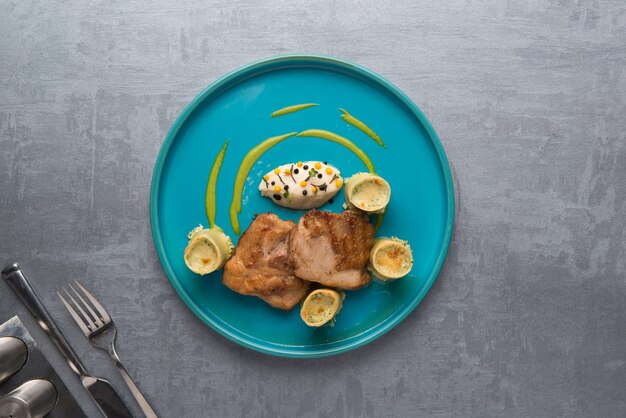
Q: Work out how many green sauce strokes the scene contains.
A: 5